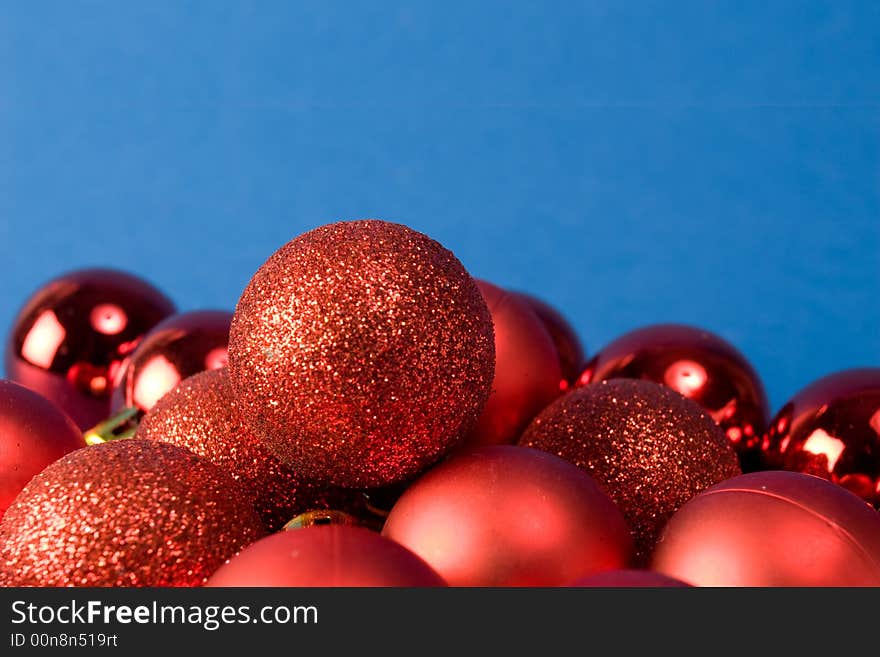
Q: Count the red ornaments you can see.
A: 15